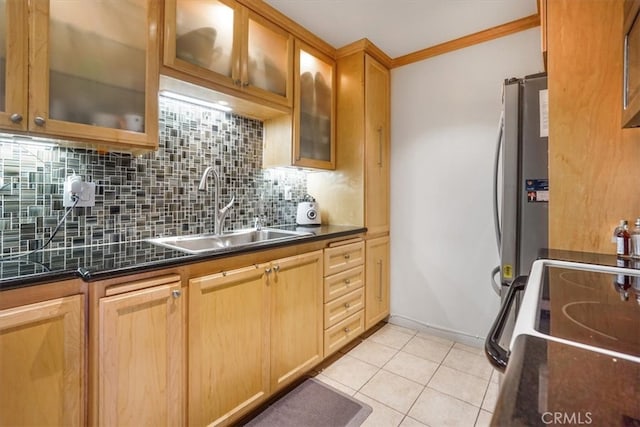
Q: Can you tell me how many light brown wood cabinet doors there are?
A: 11